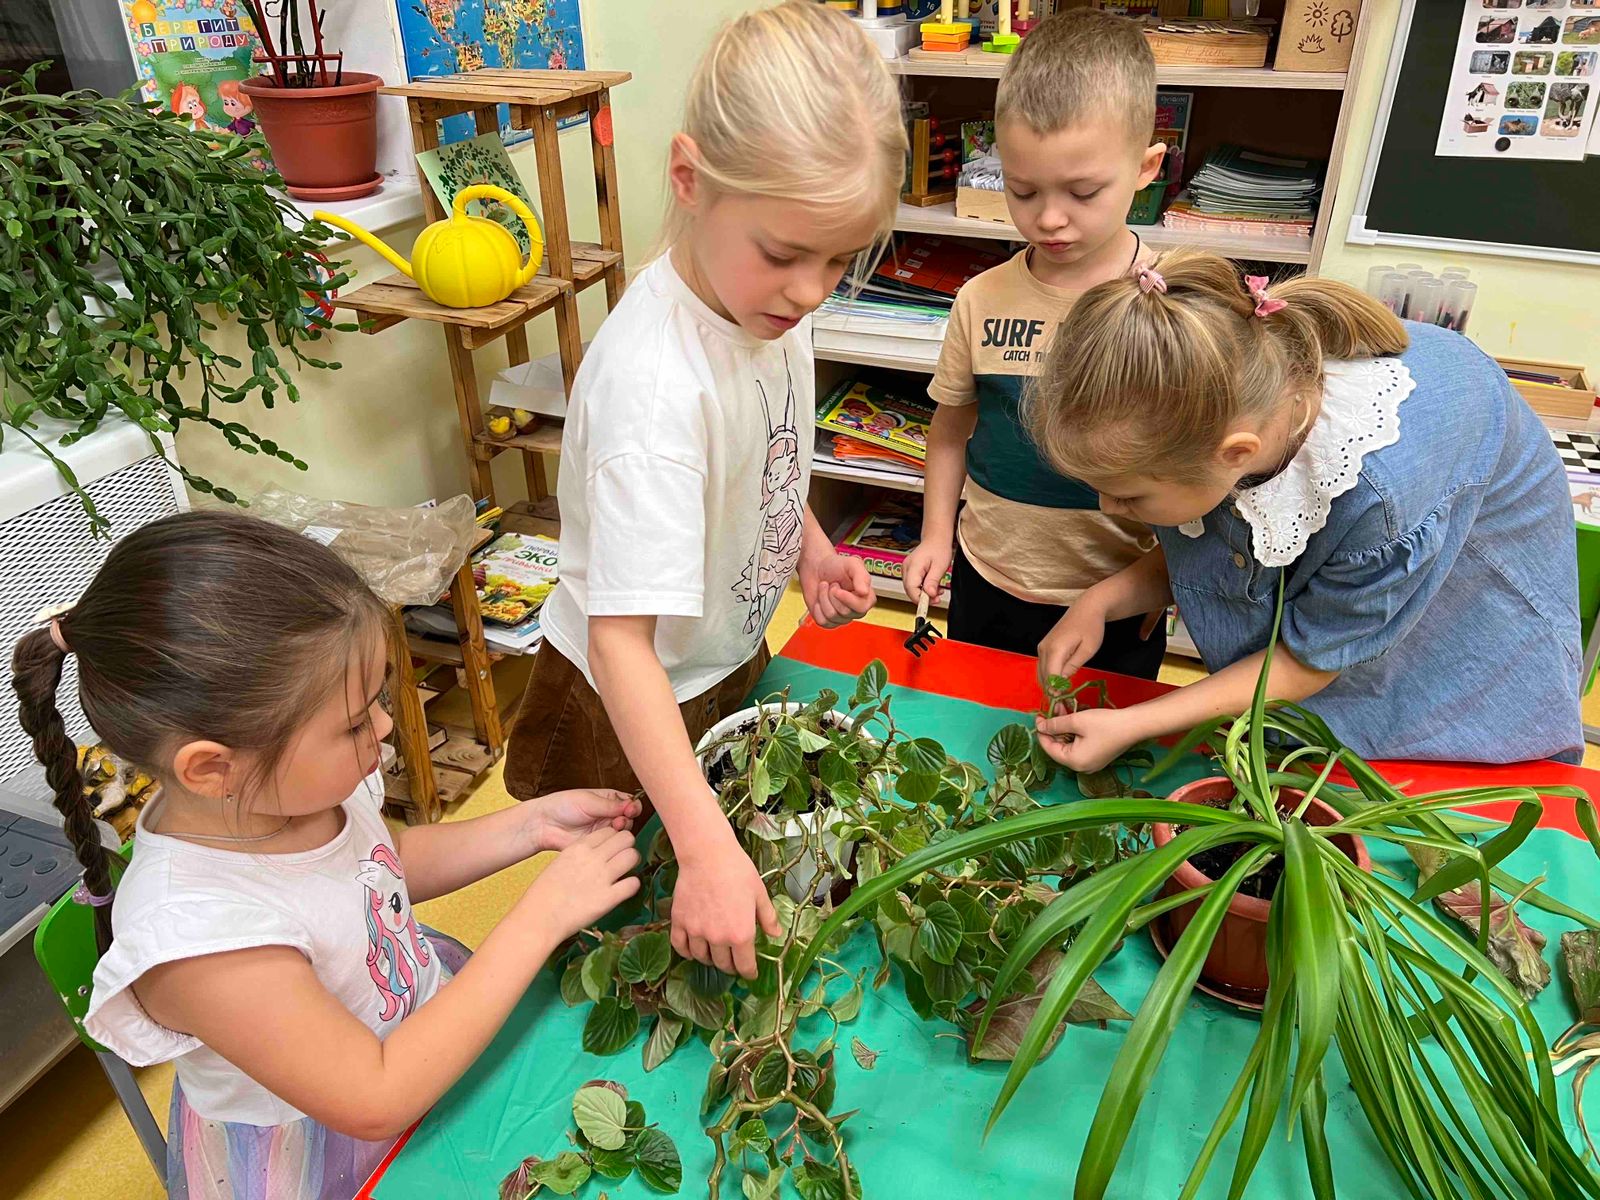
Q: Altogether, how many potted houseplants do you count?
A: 4